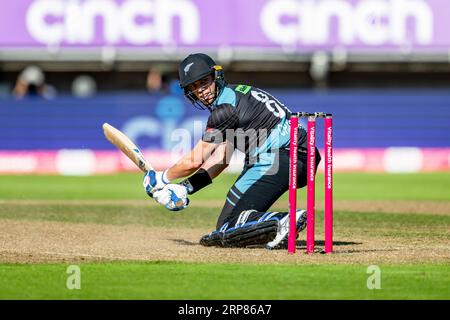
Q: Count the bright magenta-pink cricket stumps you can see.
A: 3